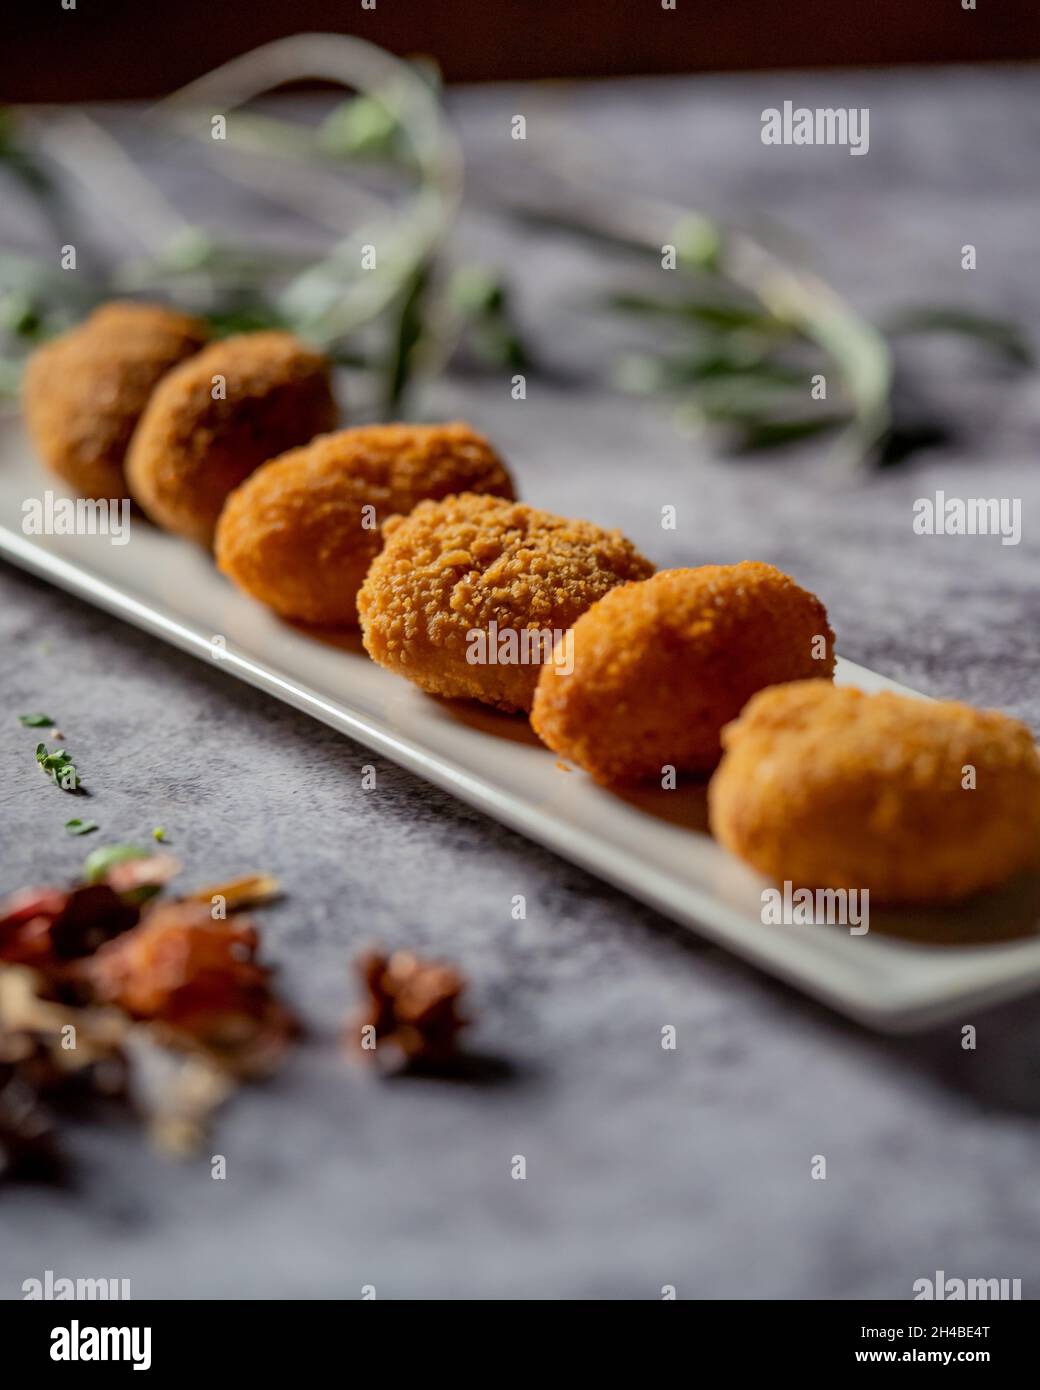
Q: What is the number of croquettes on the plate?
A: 6